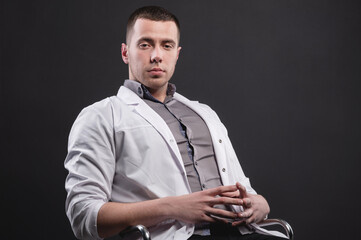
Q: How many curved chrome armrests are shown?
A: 2